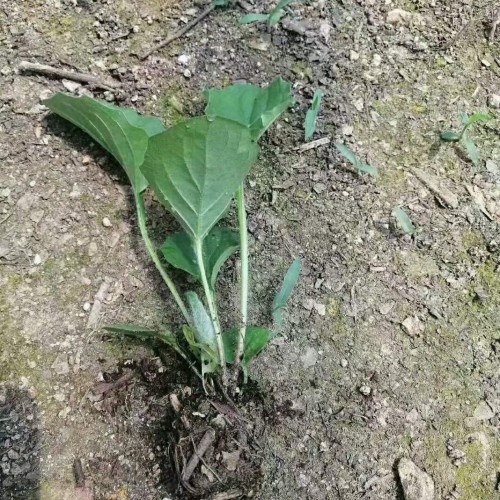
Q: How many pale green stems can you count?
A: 3